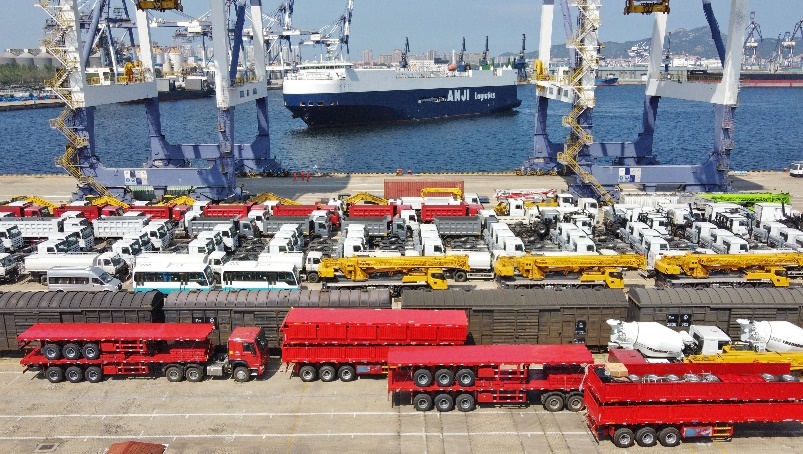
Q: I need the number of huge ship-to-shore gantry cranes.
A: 2